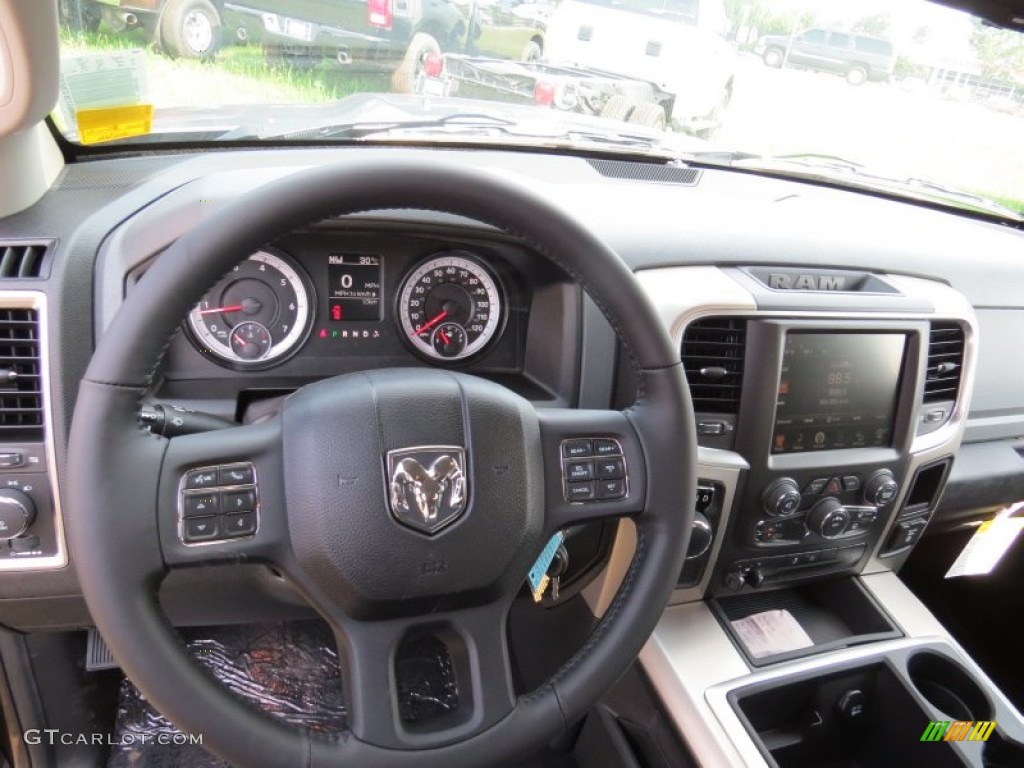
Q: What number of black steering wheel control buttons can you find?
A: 12